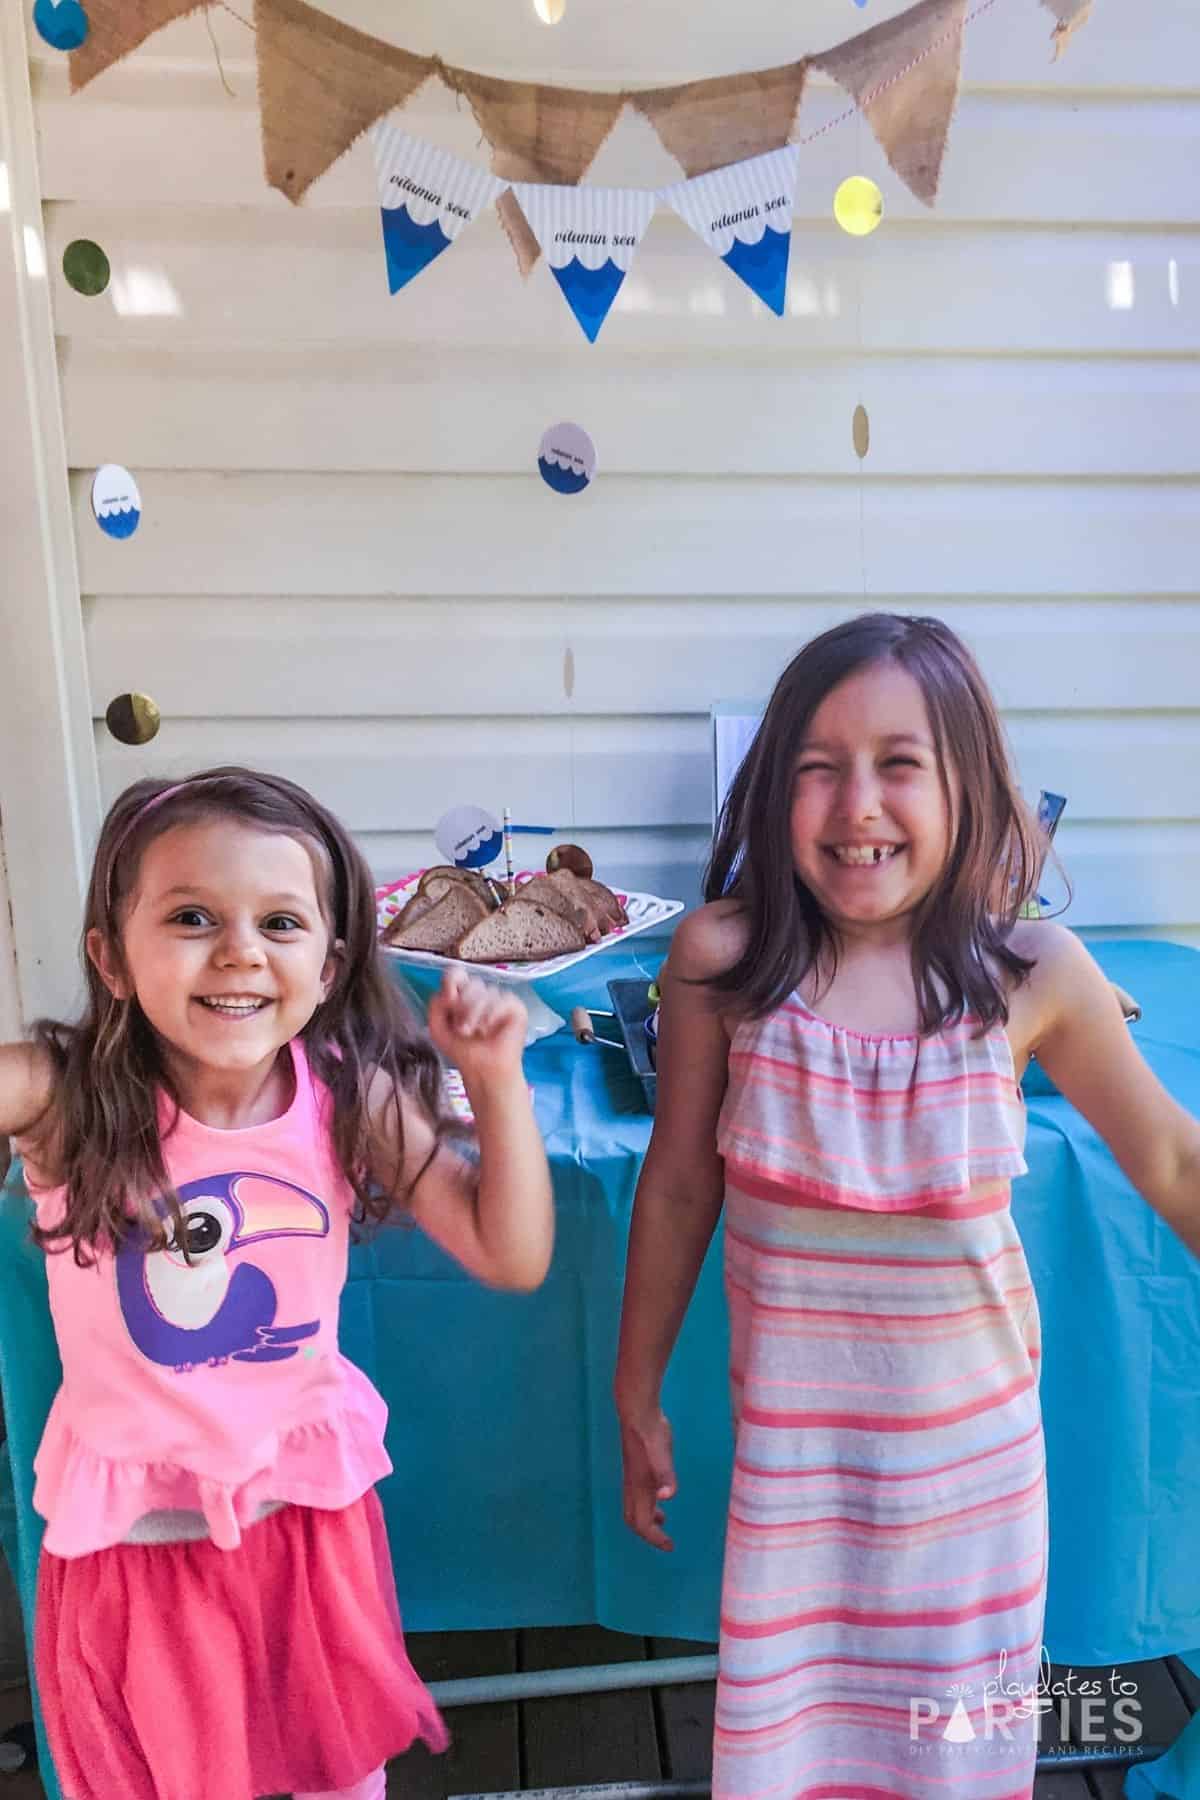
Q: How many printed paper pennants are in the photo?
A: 3